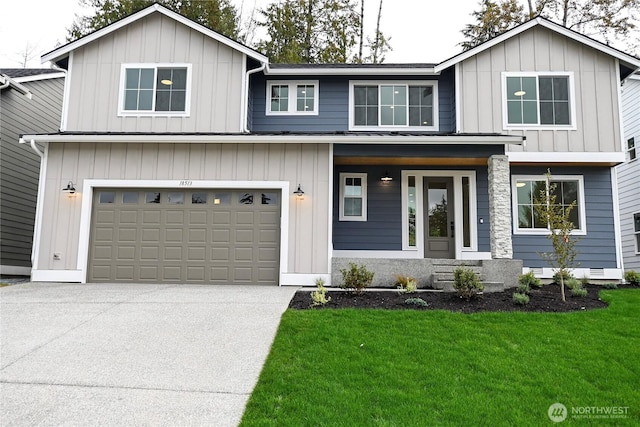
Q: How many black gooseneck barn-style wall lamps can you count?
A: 3